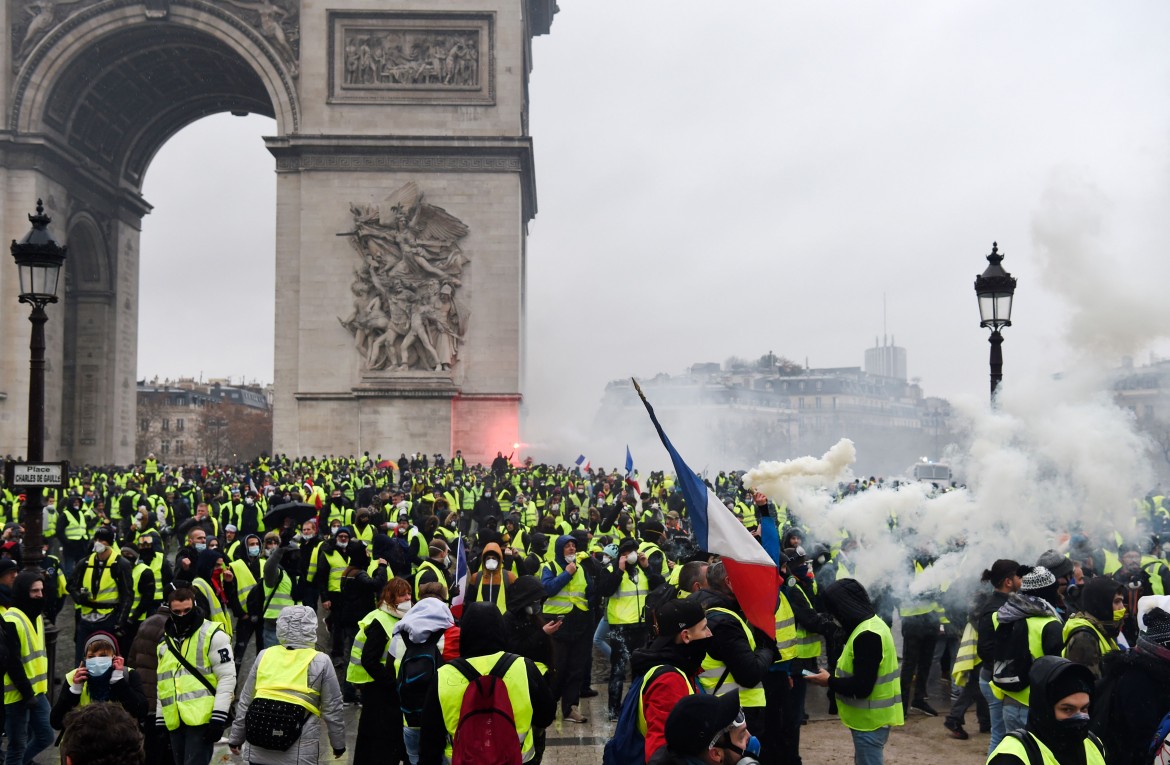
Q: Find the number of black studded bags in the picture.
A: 1